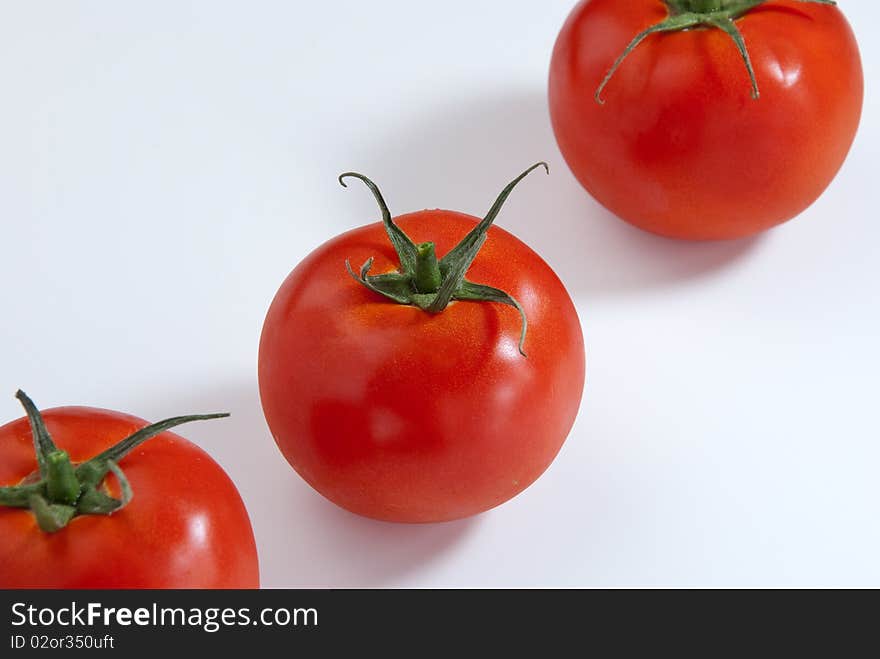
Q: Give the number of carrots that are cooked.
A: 0